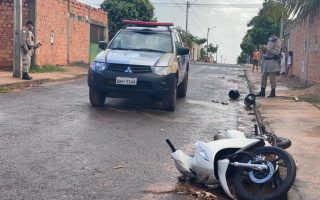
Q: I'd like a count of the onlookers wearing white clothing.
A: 2